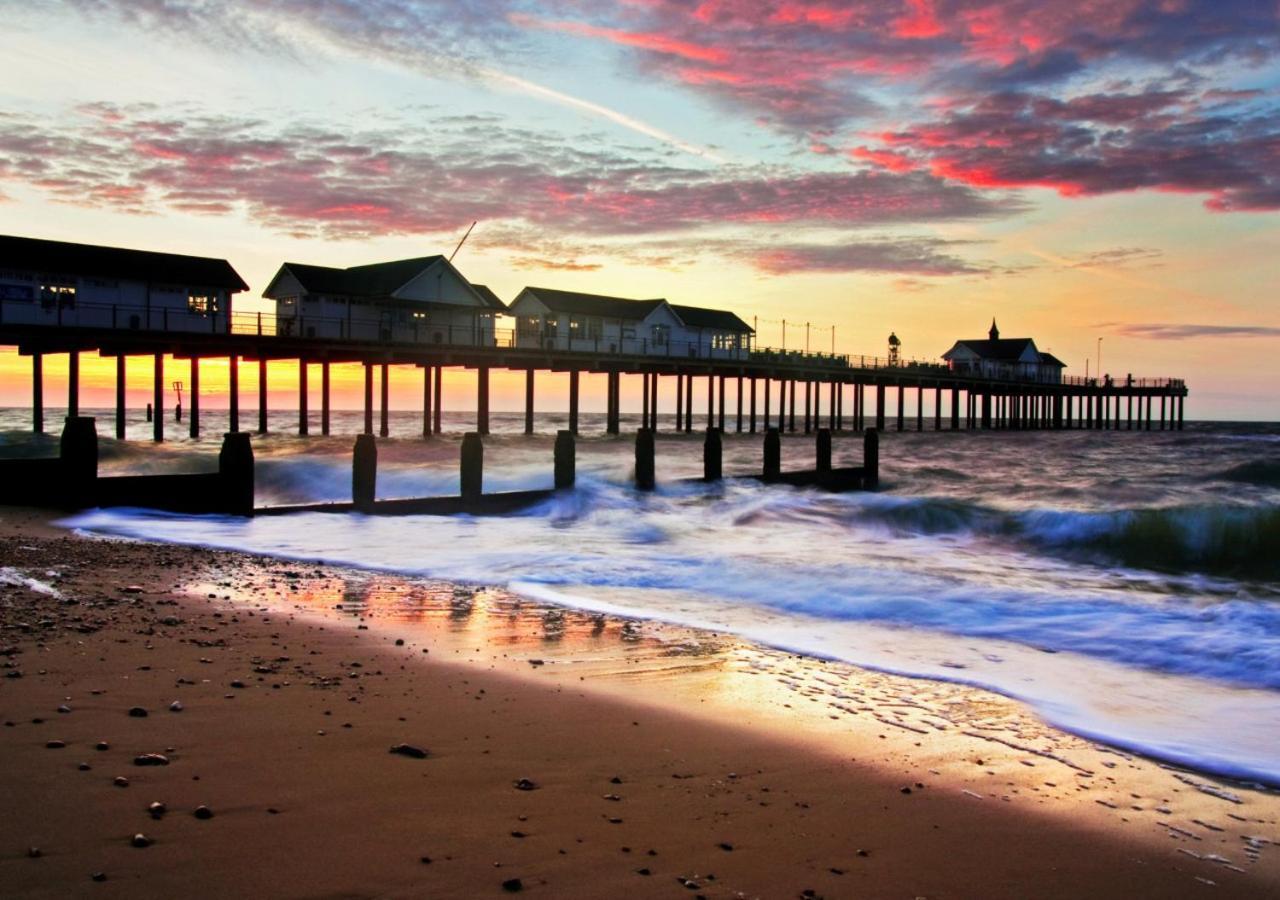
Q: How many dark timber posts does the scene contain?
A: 10